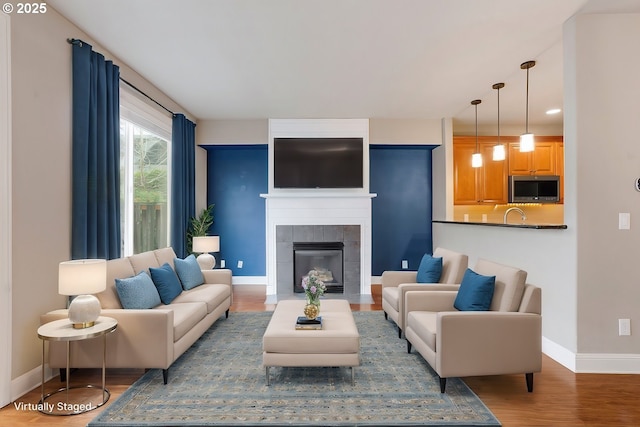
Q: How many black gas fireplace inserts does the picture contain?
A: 1